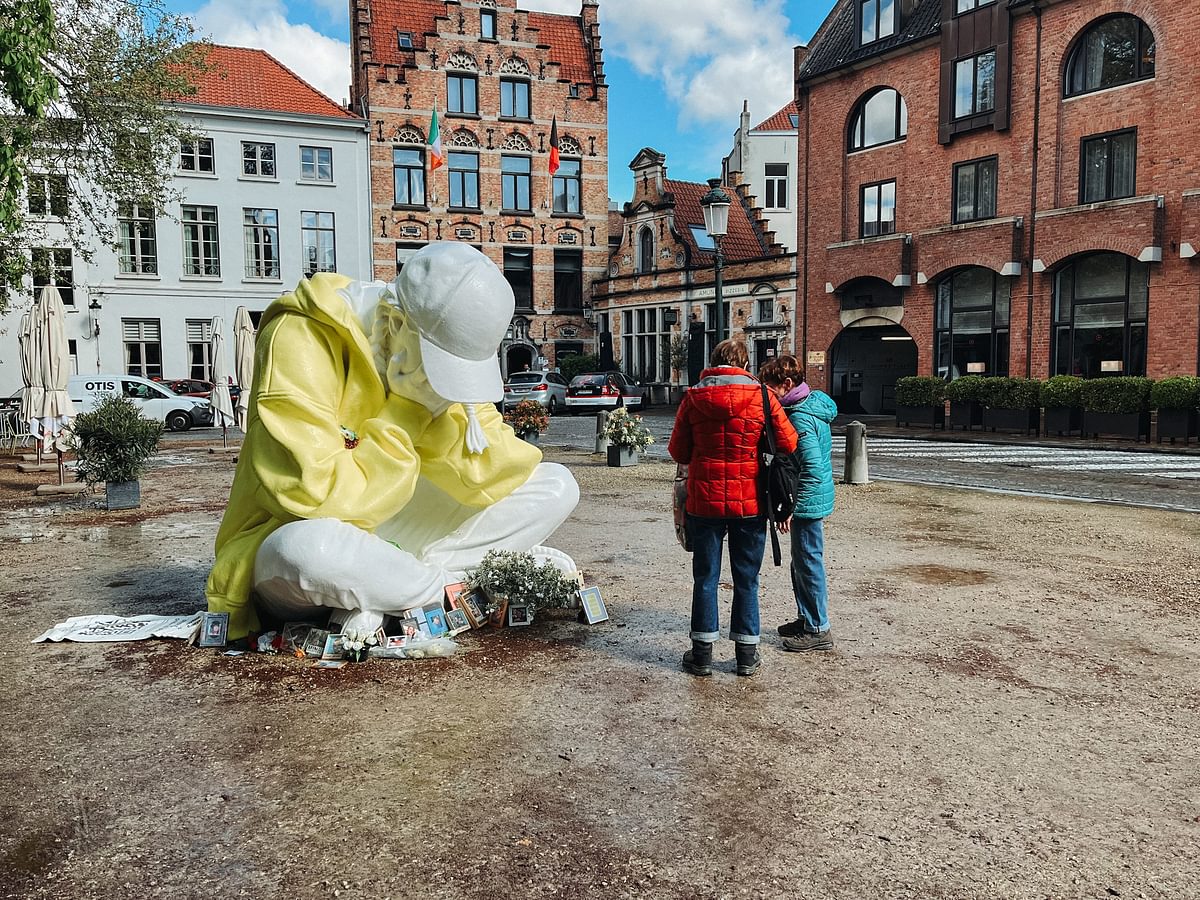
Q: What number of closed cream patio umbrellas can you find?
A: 5